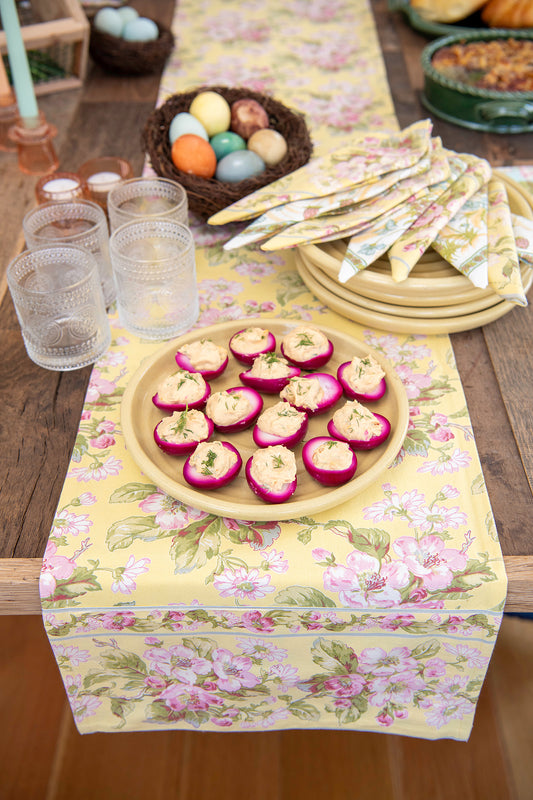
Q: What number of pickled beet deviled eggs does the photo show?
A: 14